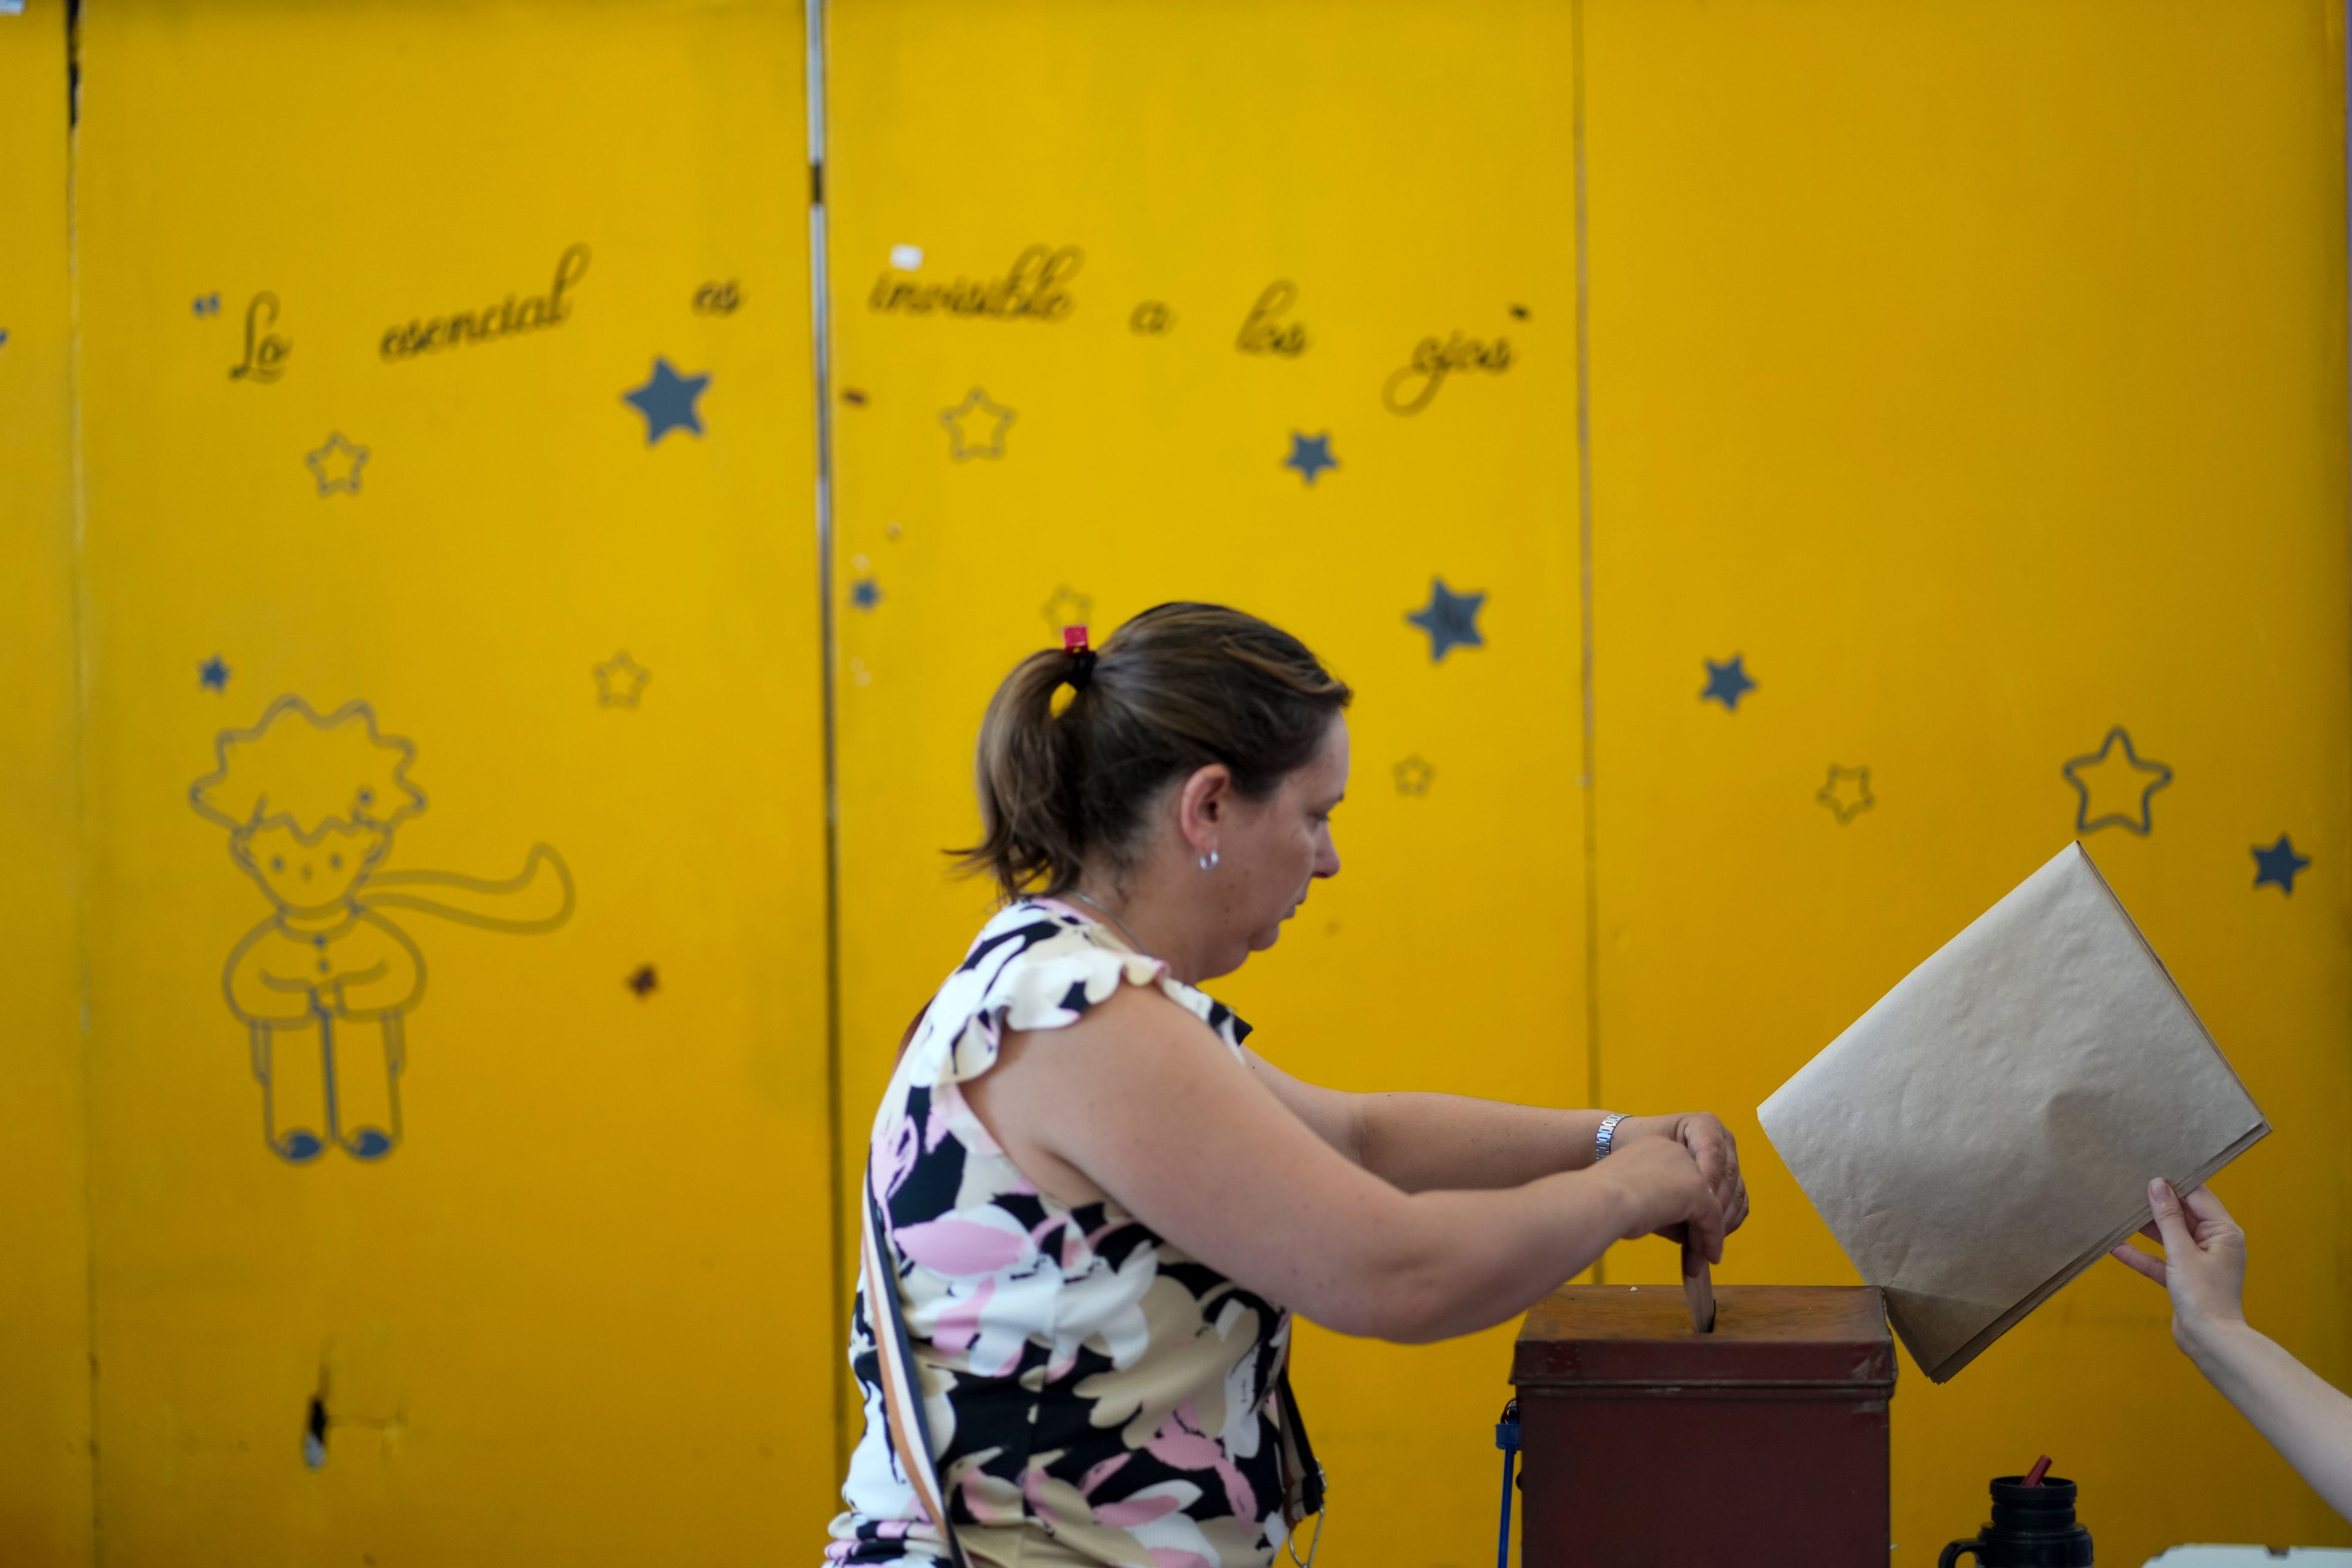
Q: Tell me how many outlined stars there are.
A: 7